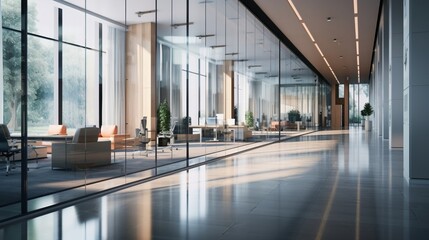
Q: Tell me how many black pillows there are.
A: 0